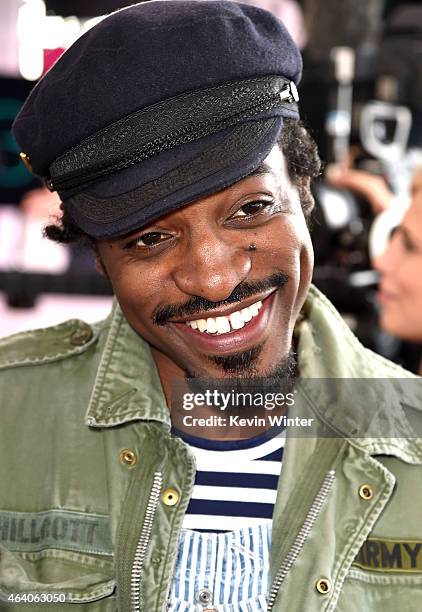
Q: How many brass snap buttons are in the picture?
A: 4